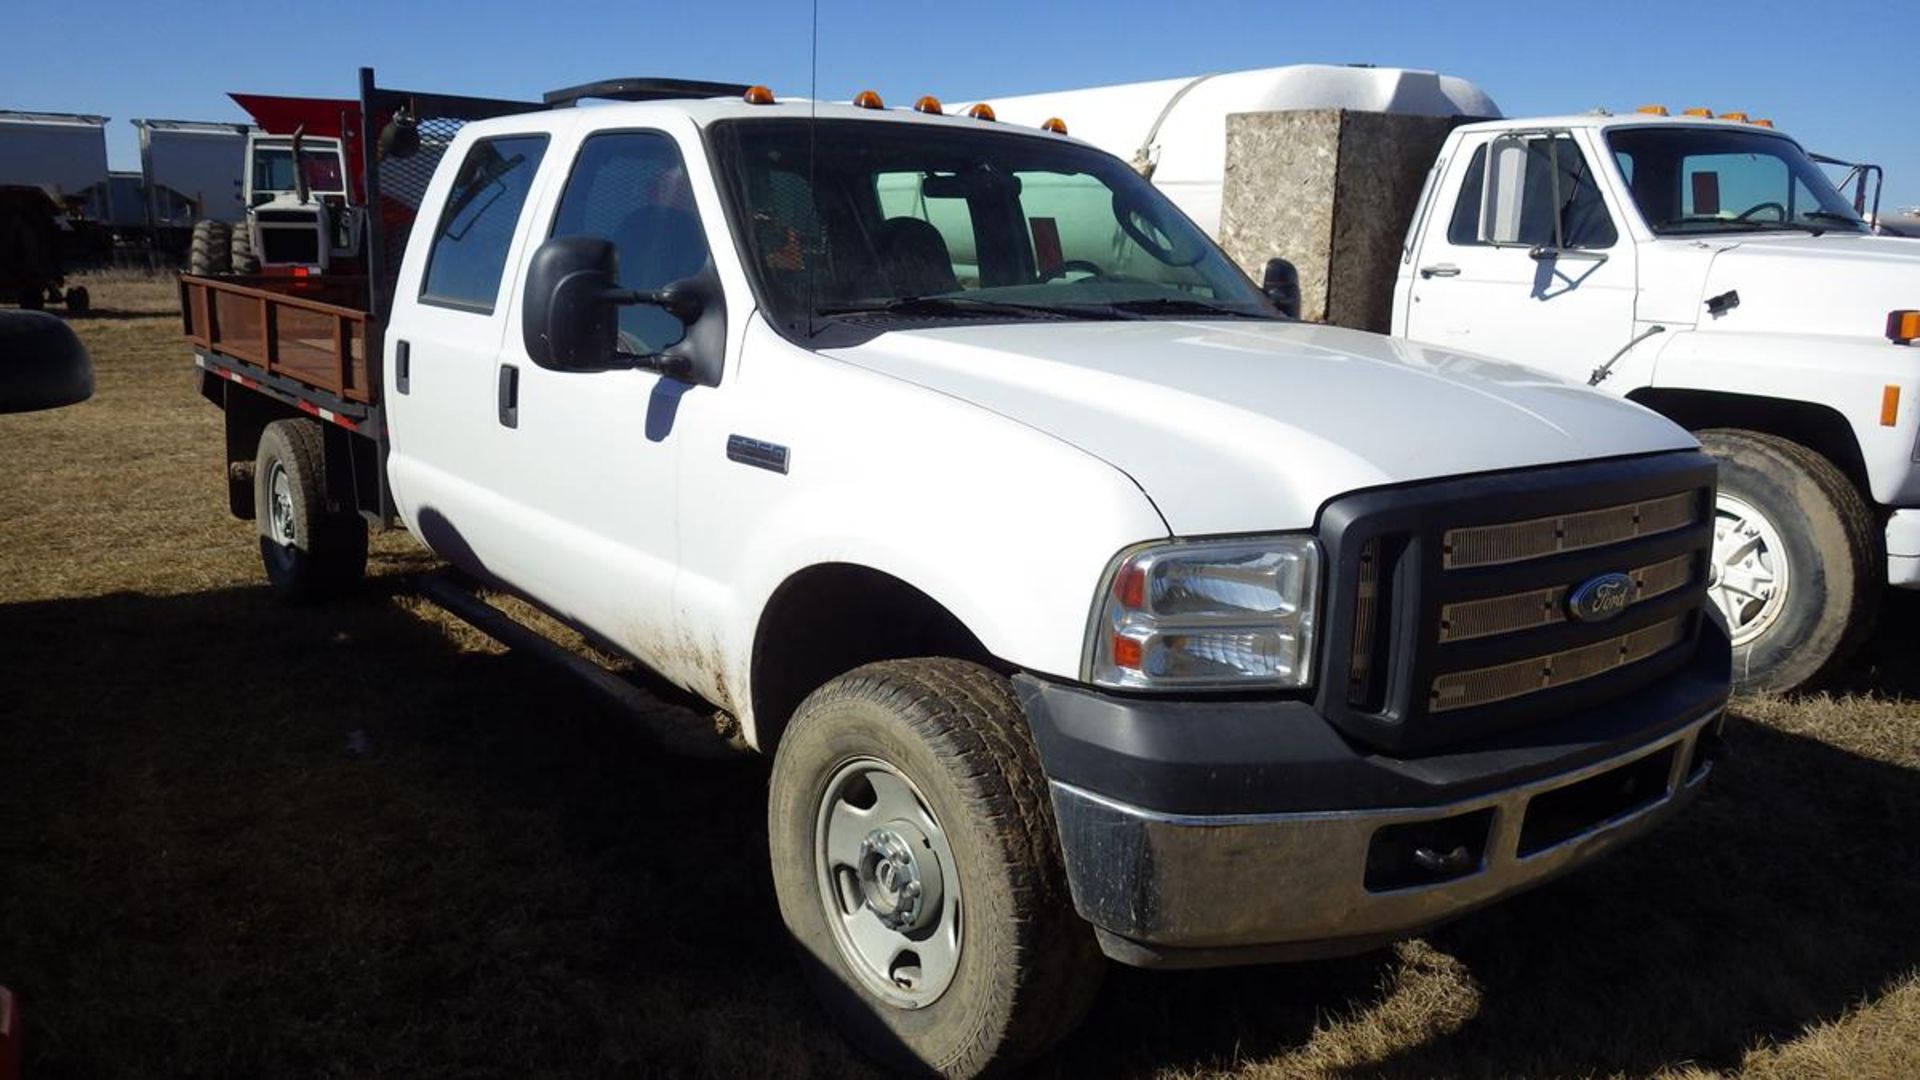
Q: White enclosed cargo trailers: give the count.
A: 2